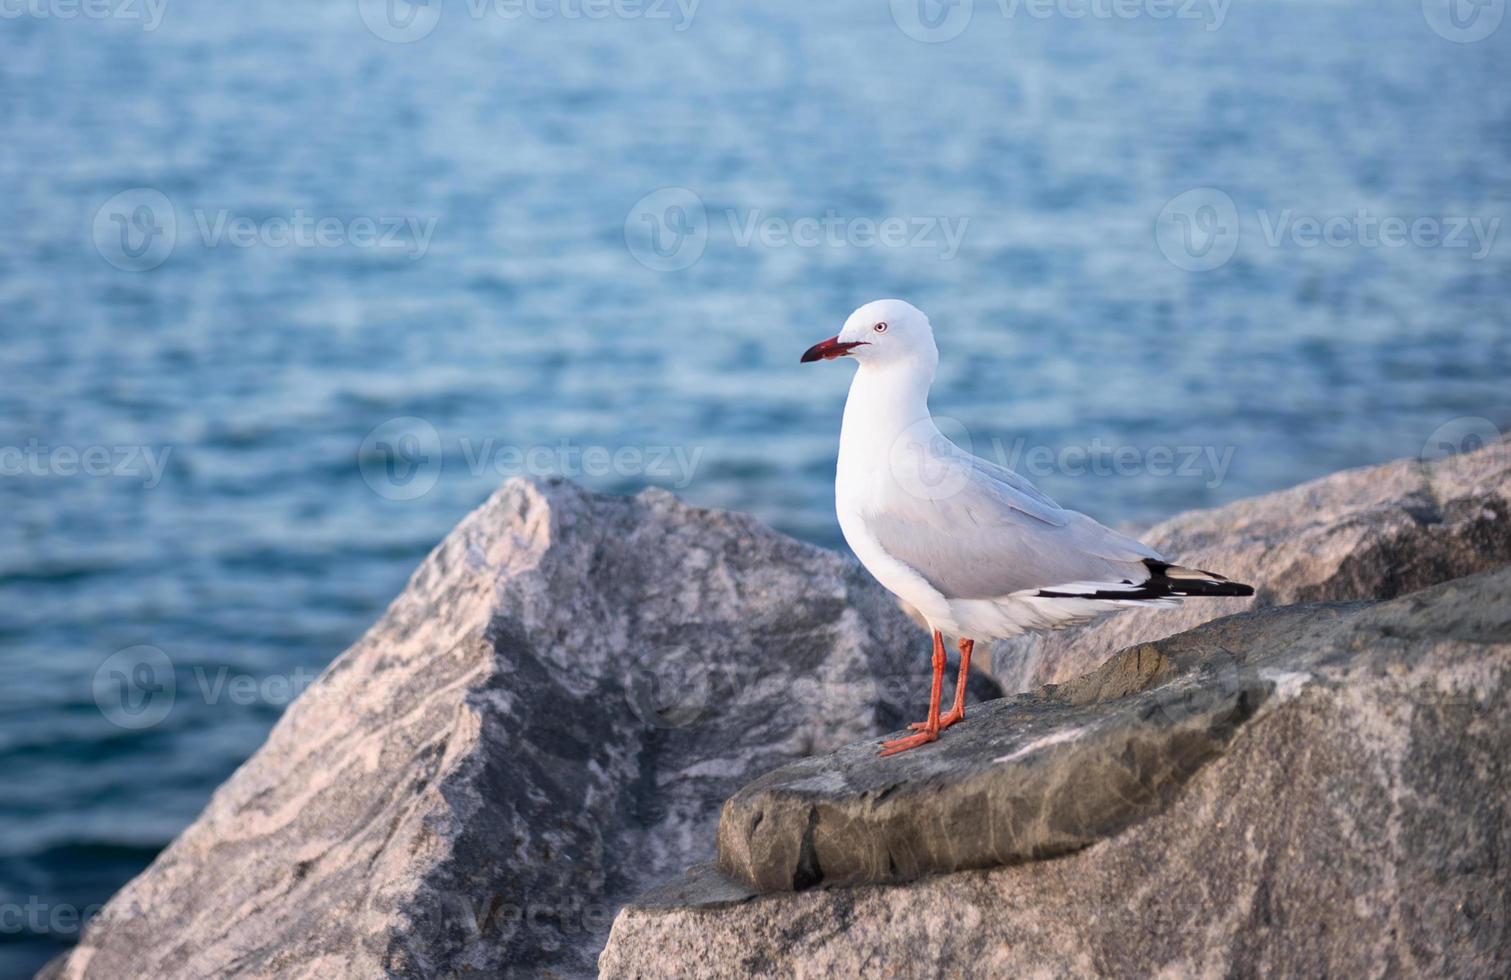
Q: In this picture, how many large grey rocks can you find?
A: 3